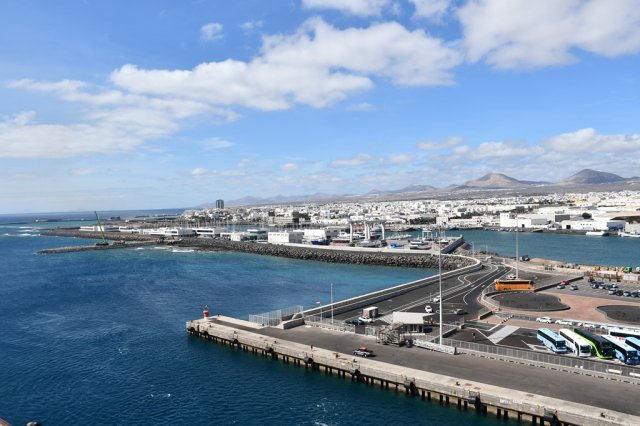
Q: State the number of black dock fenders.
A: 9